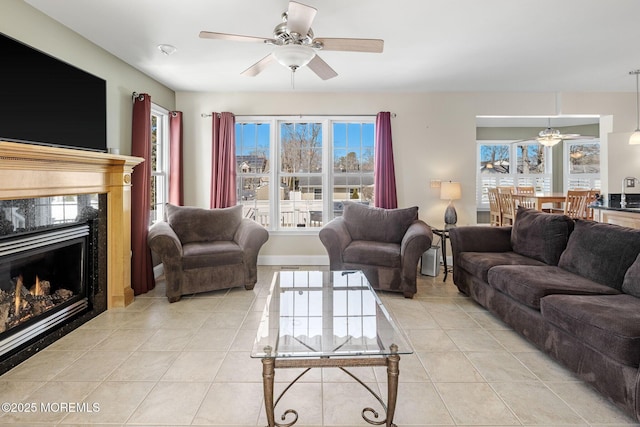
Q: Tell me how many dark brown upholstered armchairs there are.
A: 2